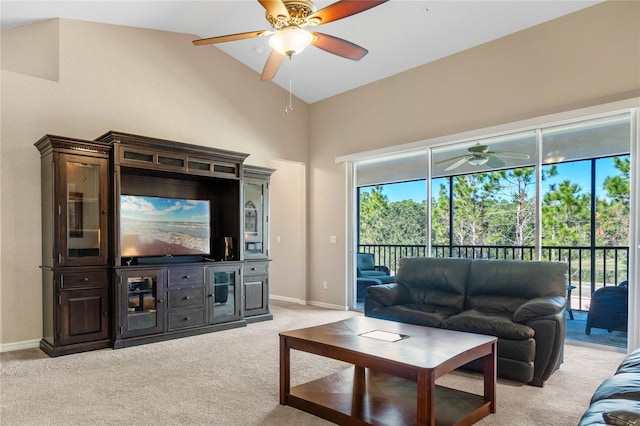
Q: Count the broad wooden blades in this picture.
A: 5